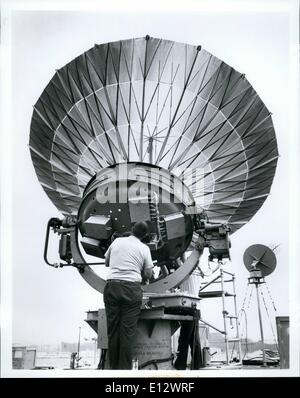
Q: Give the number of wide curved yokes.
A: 1